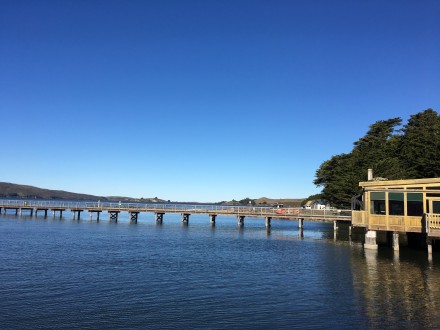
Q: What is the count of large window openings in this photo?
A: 3